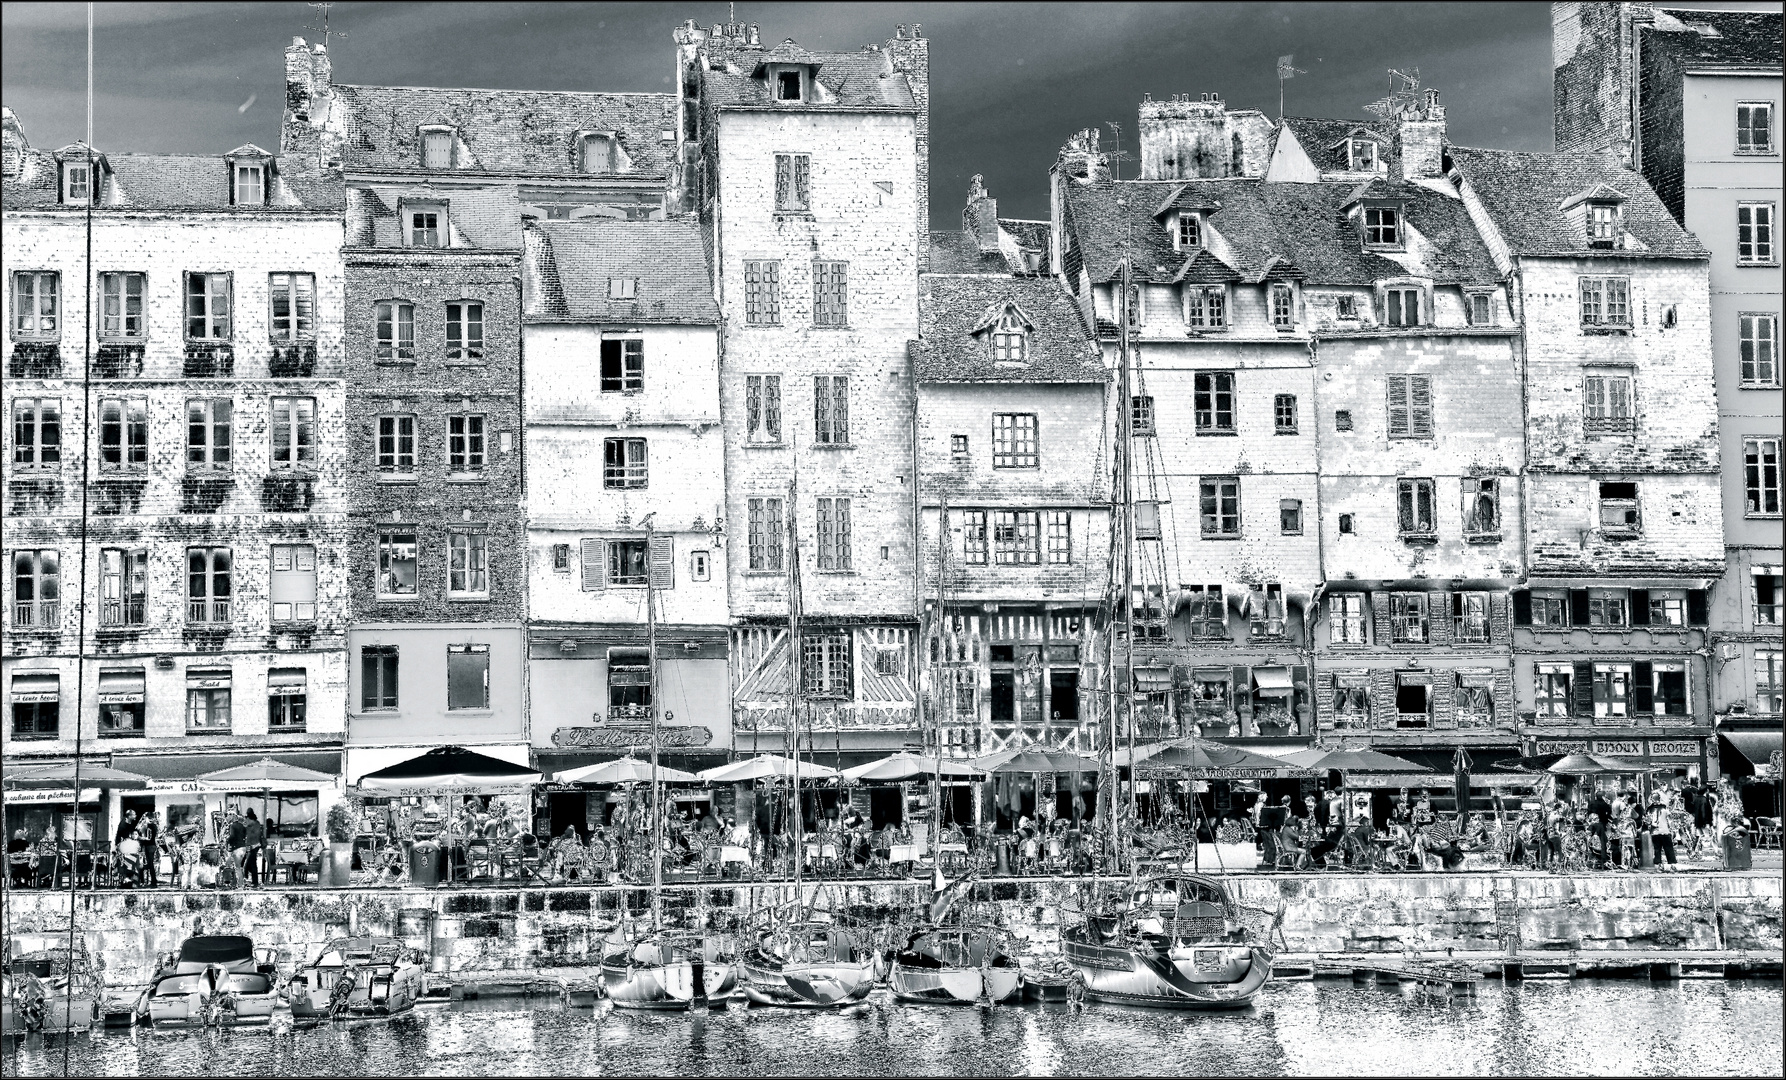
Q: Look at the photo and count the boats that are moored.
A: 7